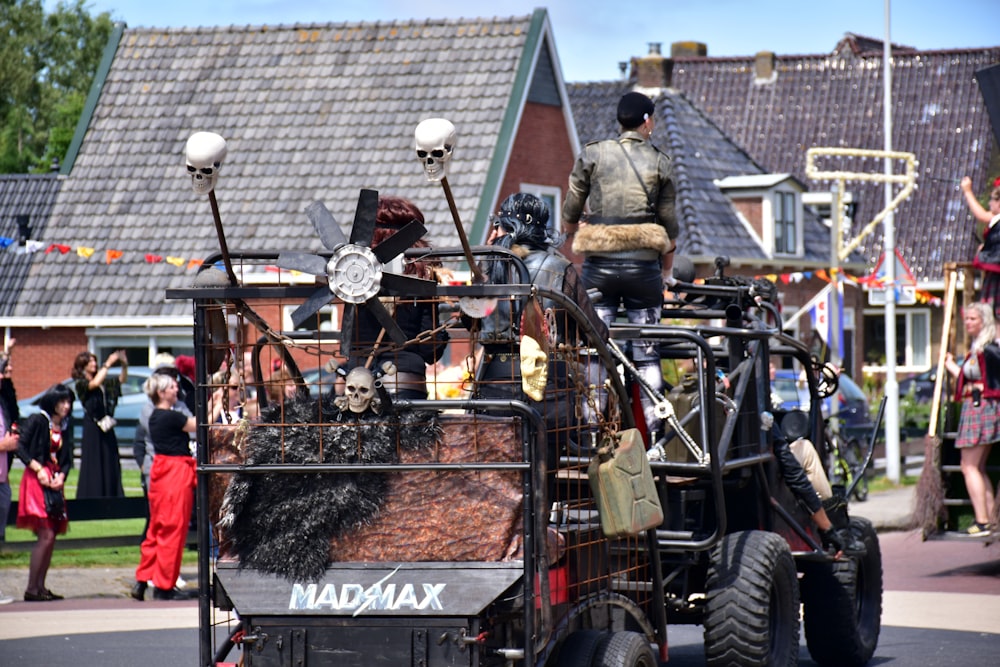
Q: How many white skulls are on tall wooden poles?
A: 2